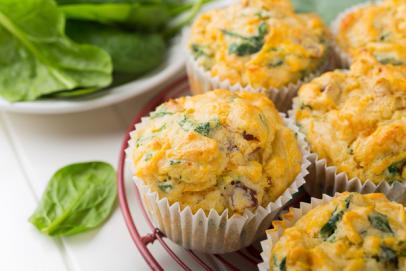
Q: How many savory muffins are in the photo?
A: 5